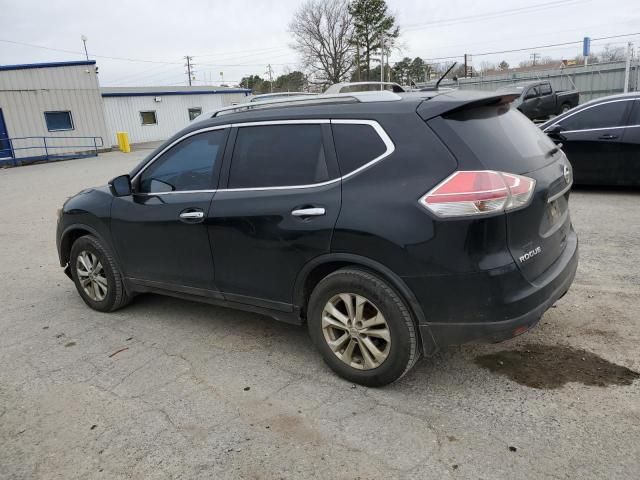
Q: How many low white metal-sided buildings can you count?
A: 2